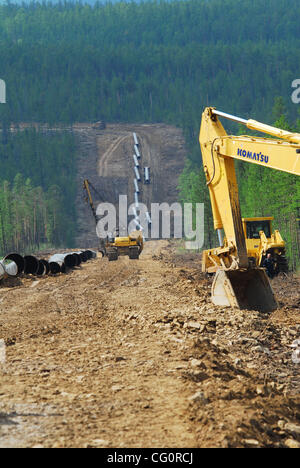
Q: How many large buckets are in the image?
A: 1